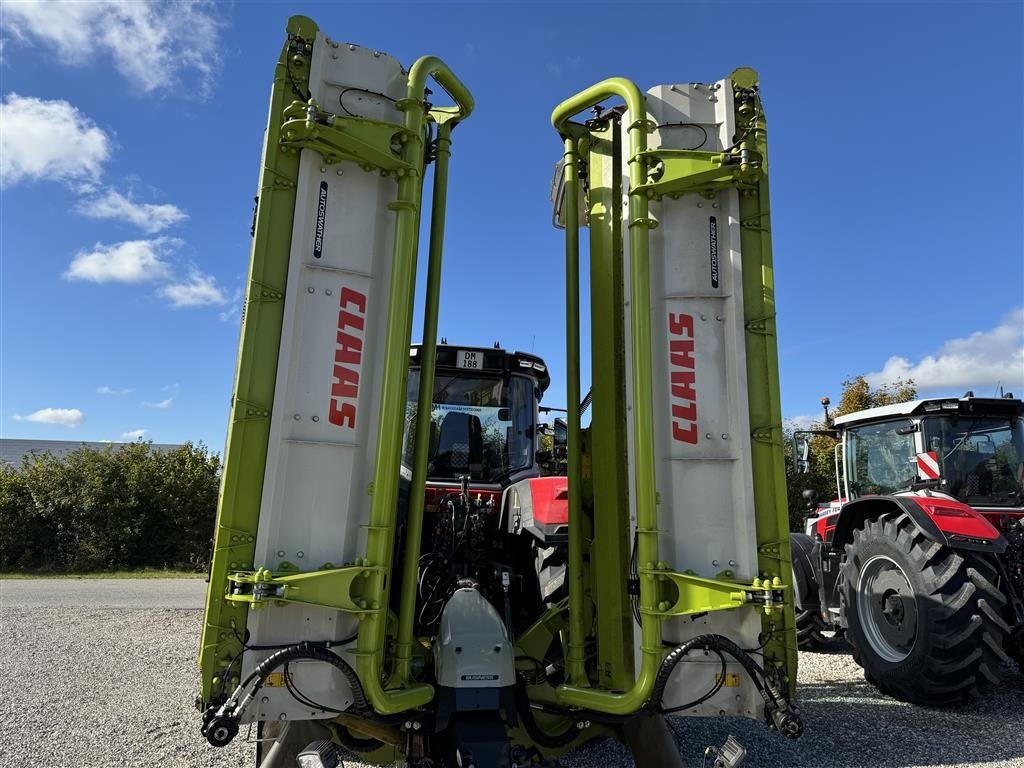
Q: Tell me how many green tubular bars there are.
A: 4